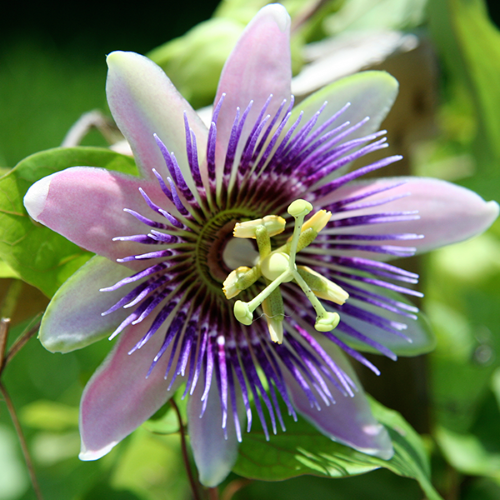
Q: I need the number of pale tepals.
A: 10